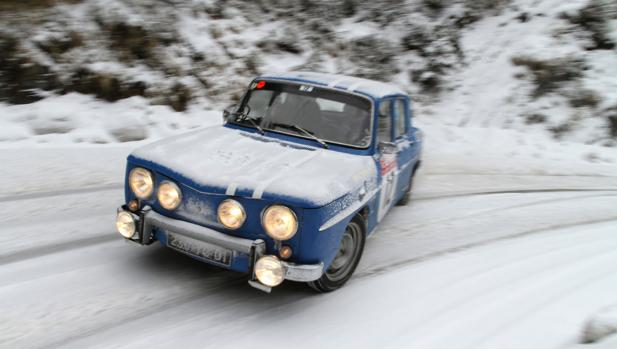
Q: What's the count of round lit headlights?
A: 6